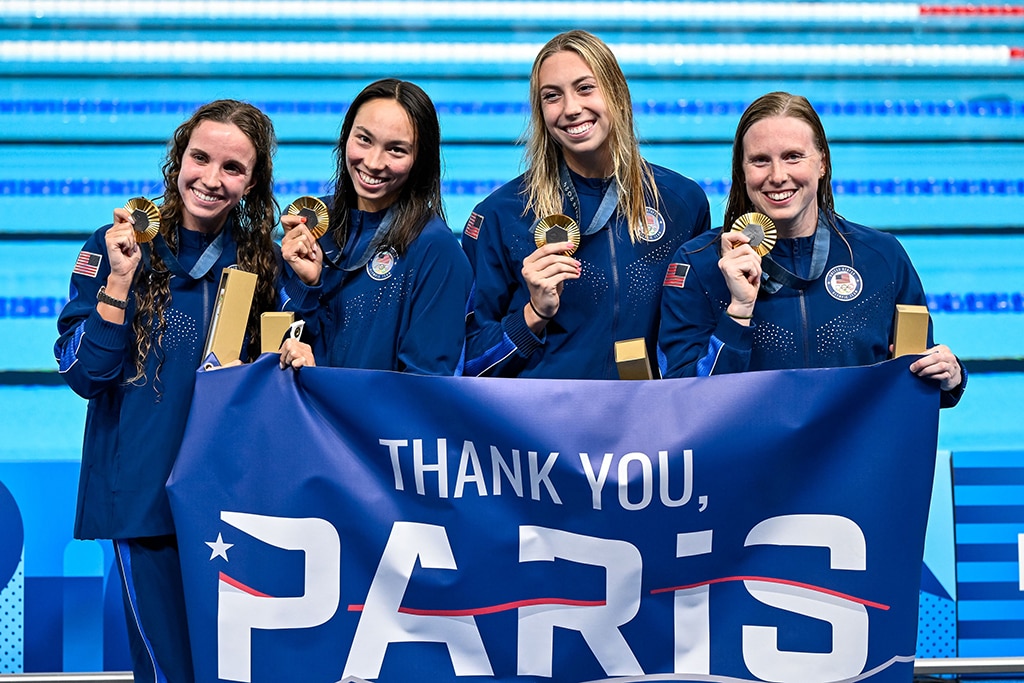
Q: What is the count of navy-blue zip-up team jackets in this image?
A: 4